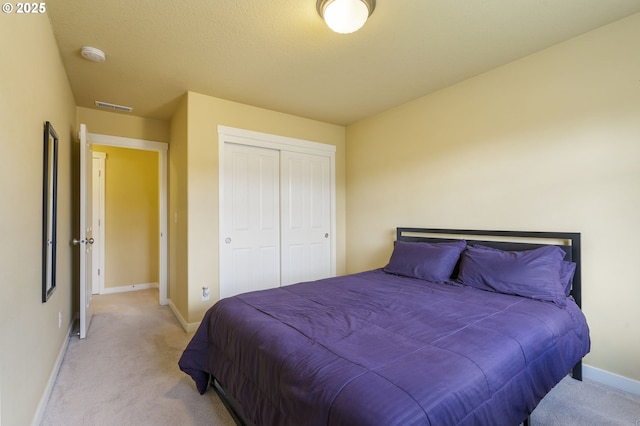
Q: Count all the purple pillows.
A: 3